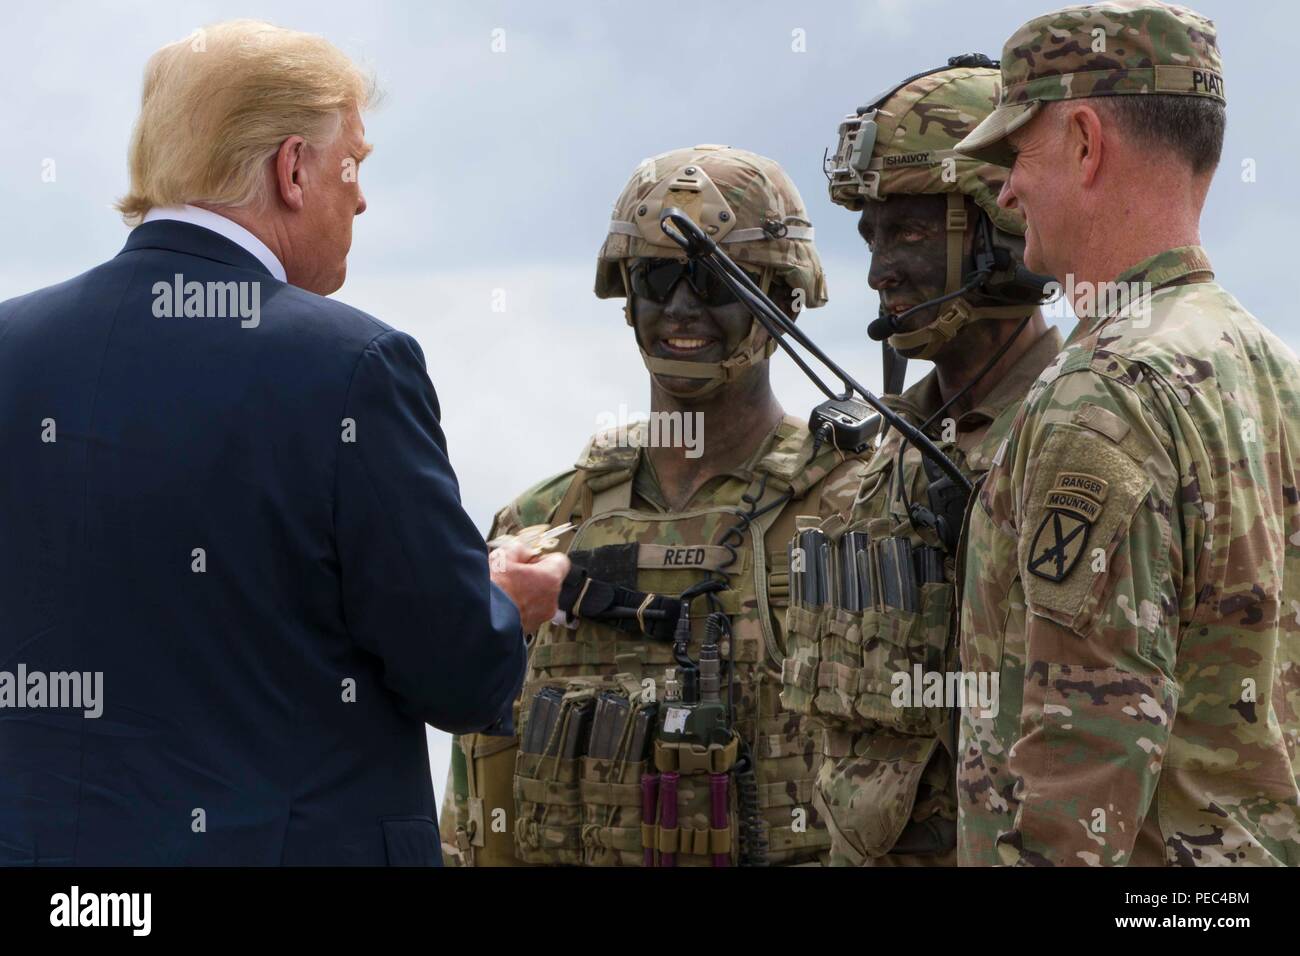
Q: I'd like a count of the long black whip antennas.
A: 1